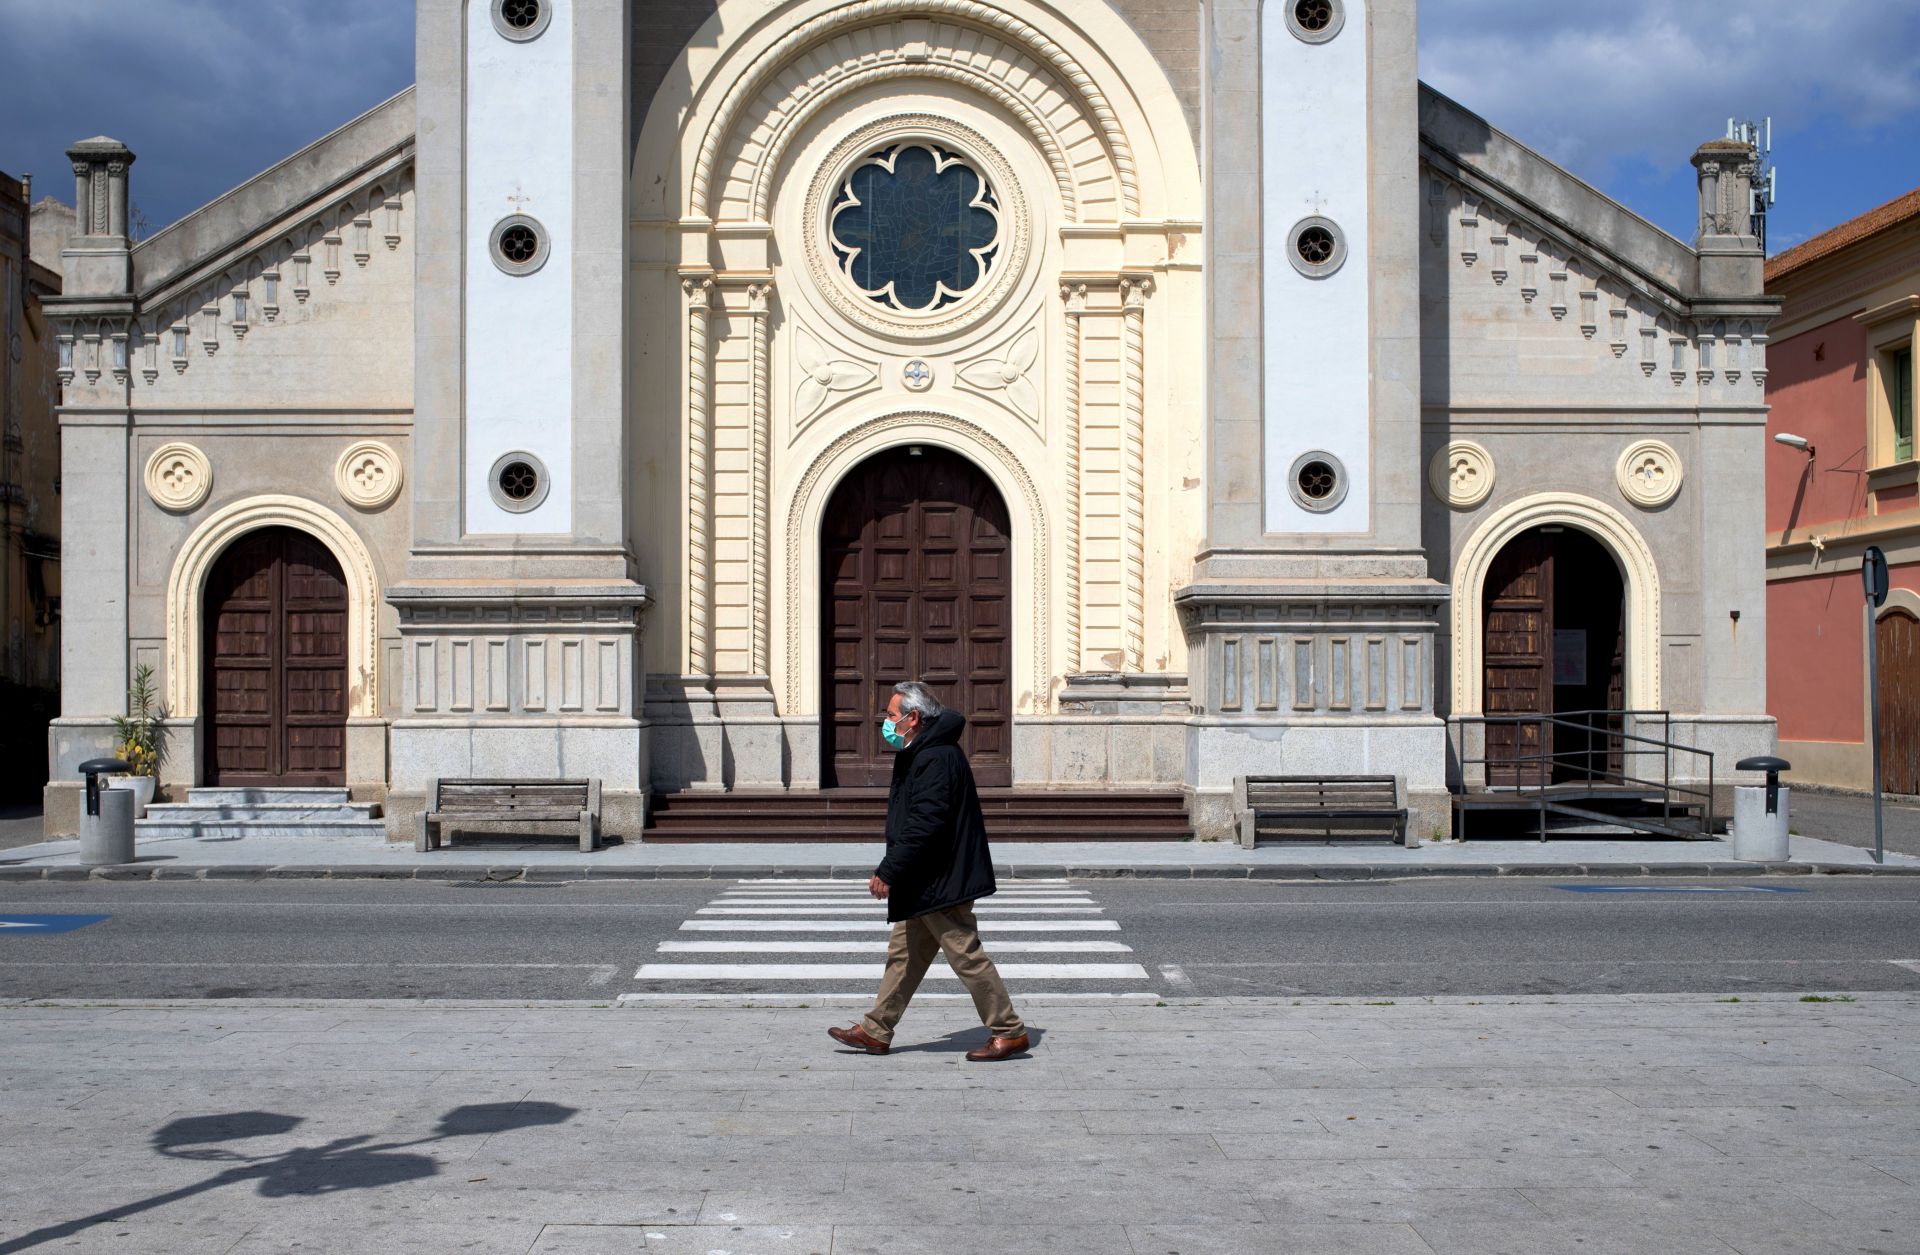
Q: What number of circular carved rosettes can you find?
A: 4